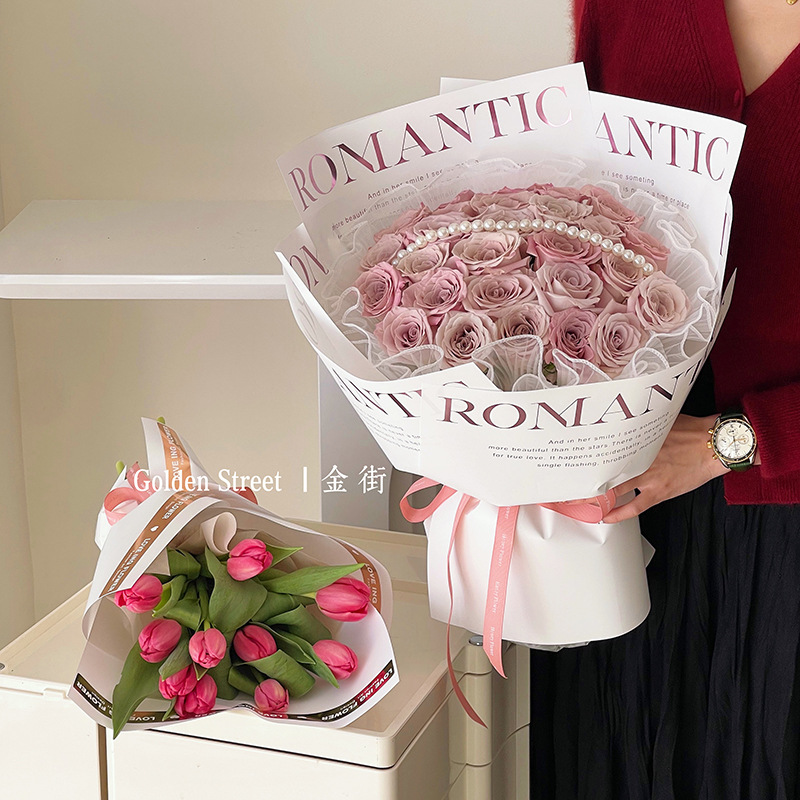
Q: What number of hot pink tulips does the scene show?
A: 10